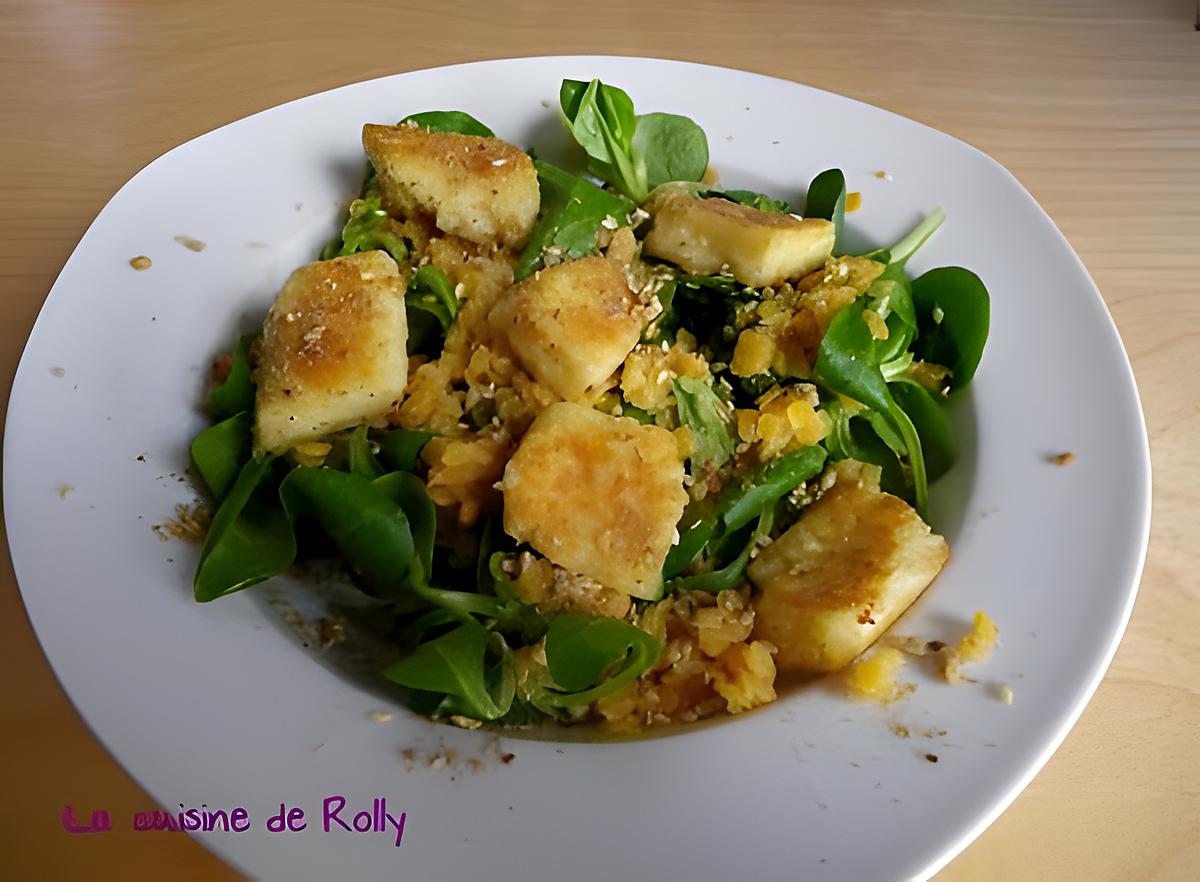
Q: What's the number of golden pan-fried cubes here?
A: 6